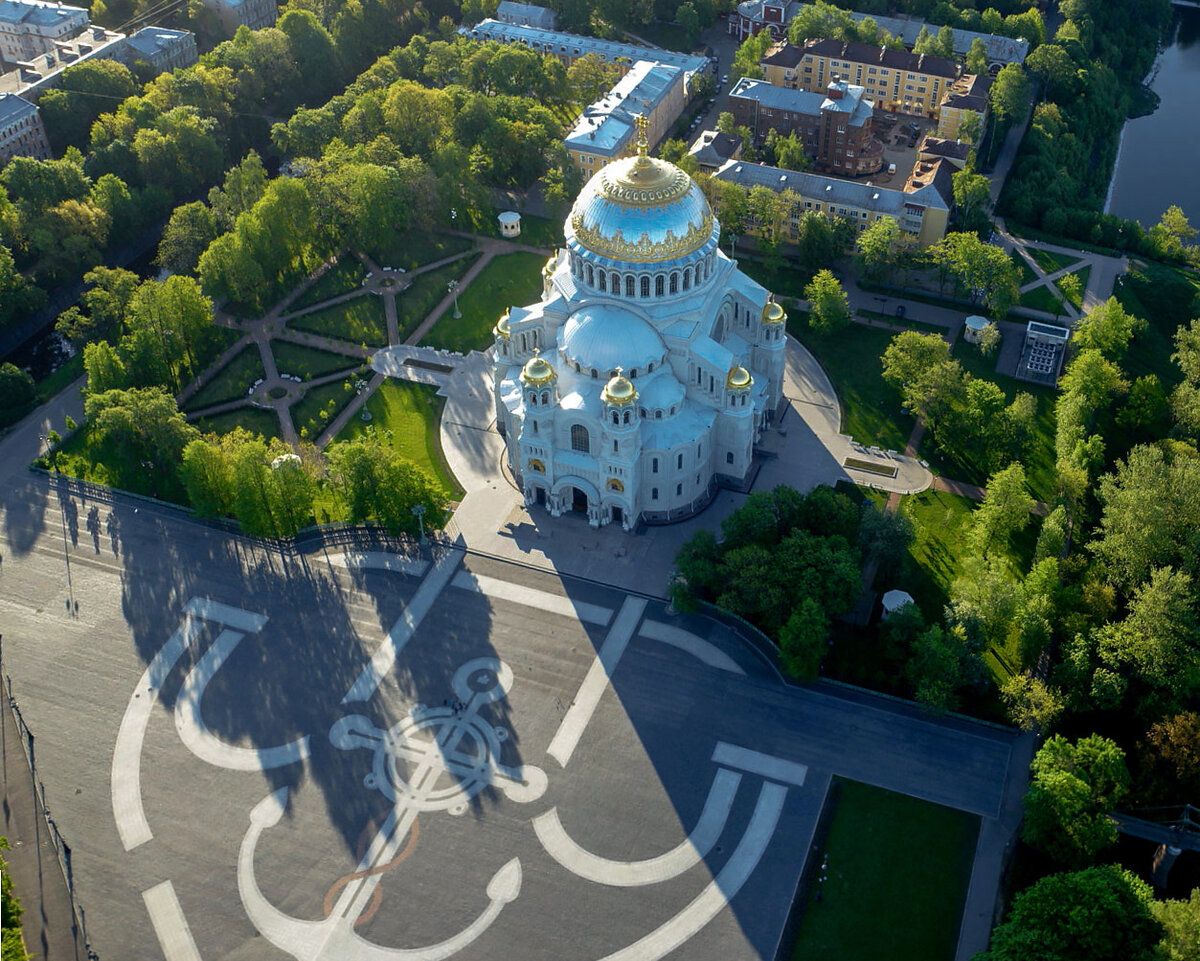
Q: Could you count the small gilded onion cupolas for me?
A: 6